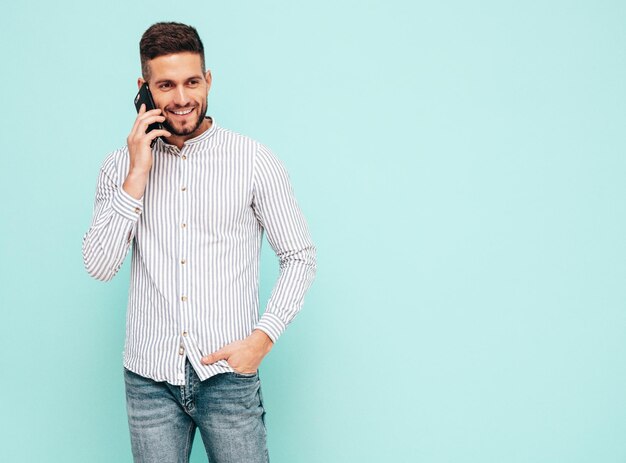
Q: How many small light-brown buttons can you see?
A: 8